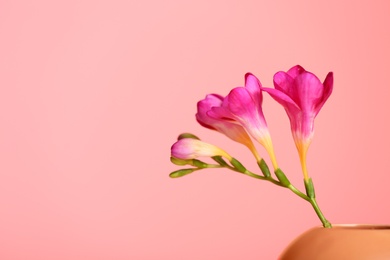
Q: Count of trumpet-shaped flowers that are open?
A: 3